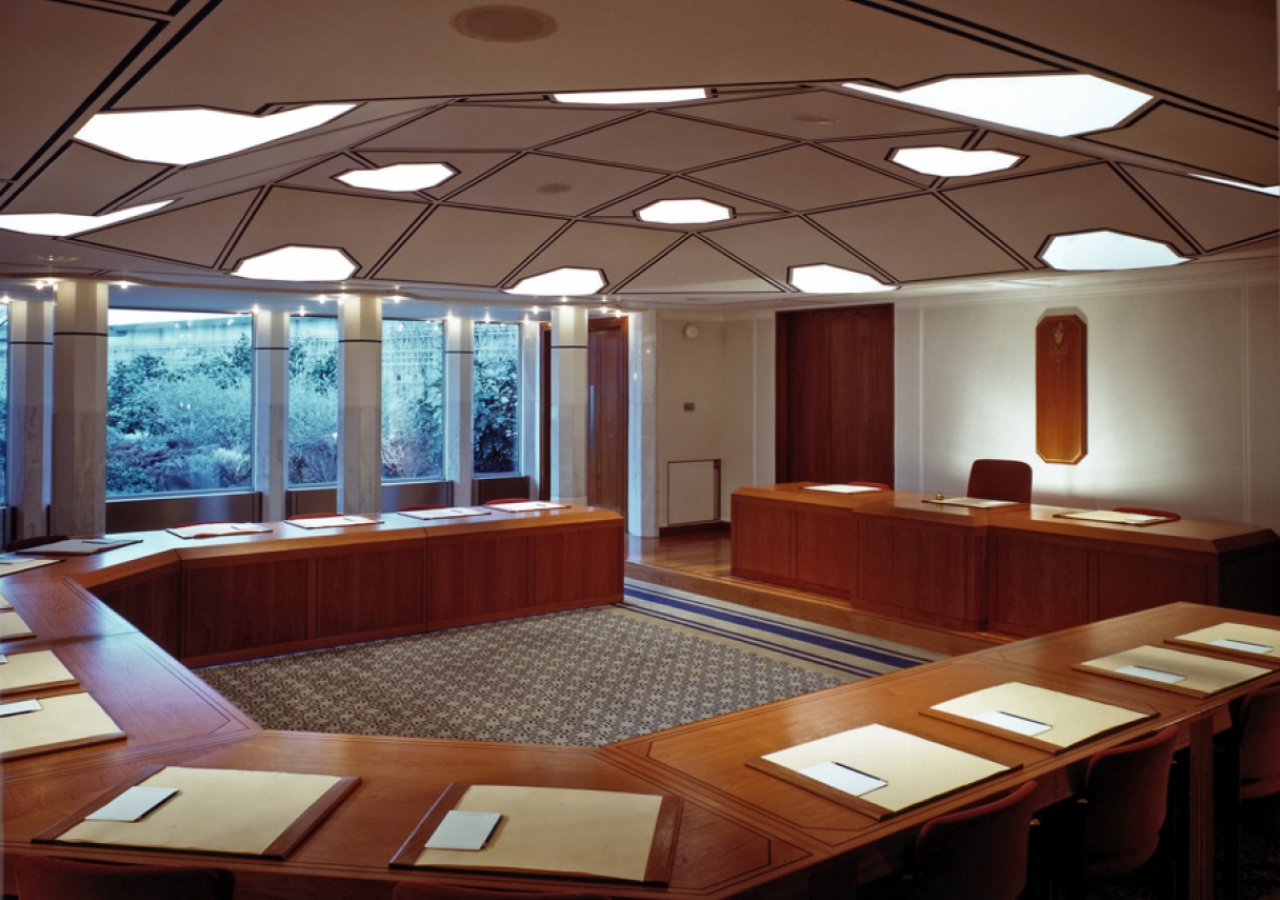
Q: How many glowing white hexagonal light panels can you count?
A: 12